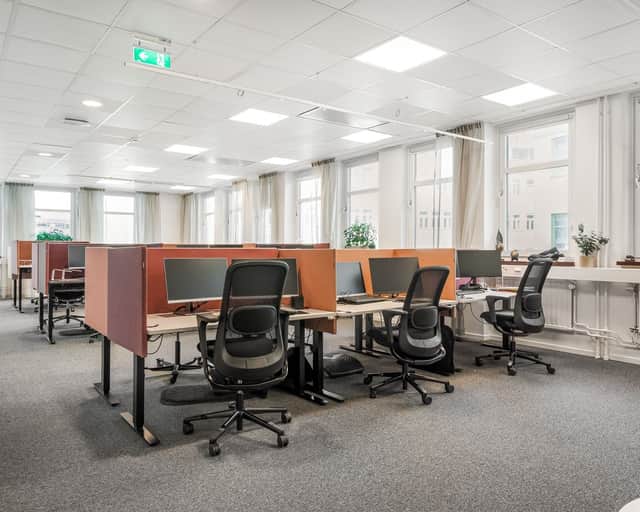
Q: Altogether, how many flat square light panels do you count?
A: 10